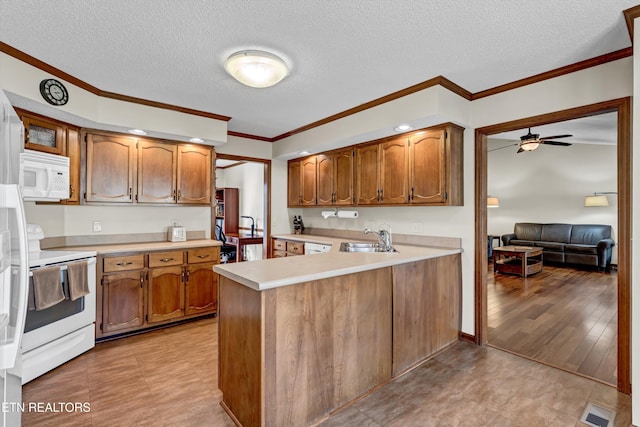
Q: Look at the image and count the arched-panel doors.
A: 13